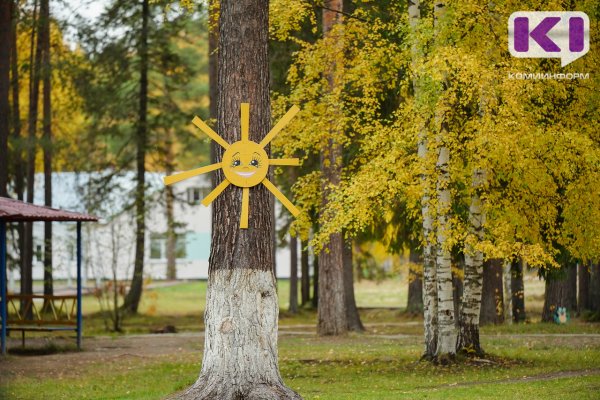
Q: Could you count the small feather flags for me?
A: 0